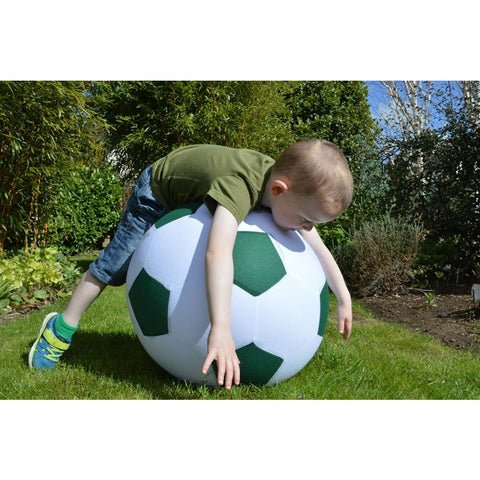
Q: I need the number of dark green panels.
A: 5